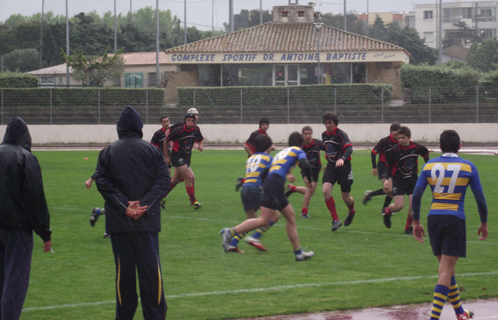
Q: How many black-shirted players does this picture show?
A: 8